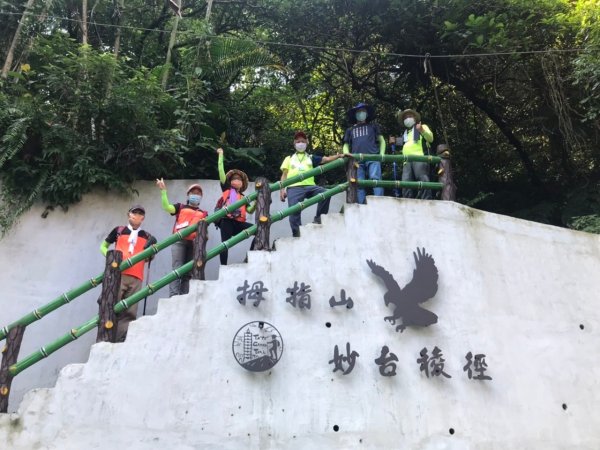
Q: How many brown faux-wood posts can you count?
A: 6